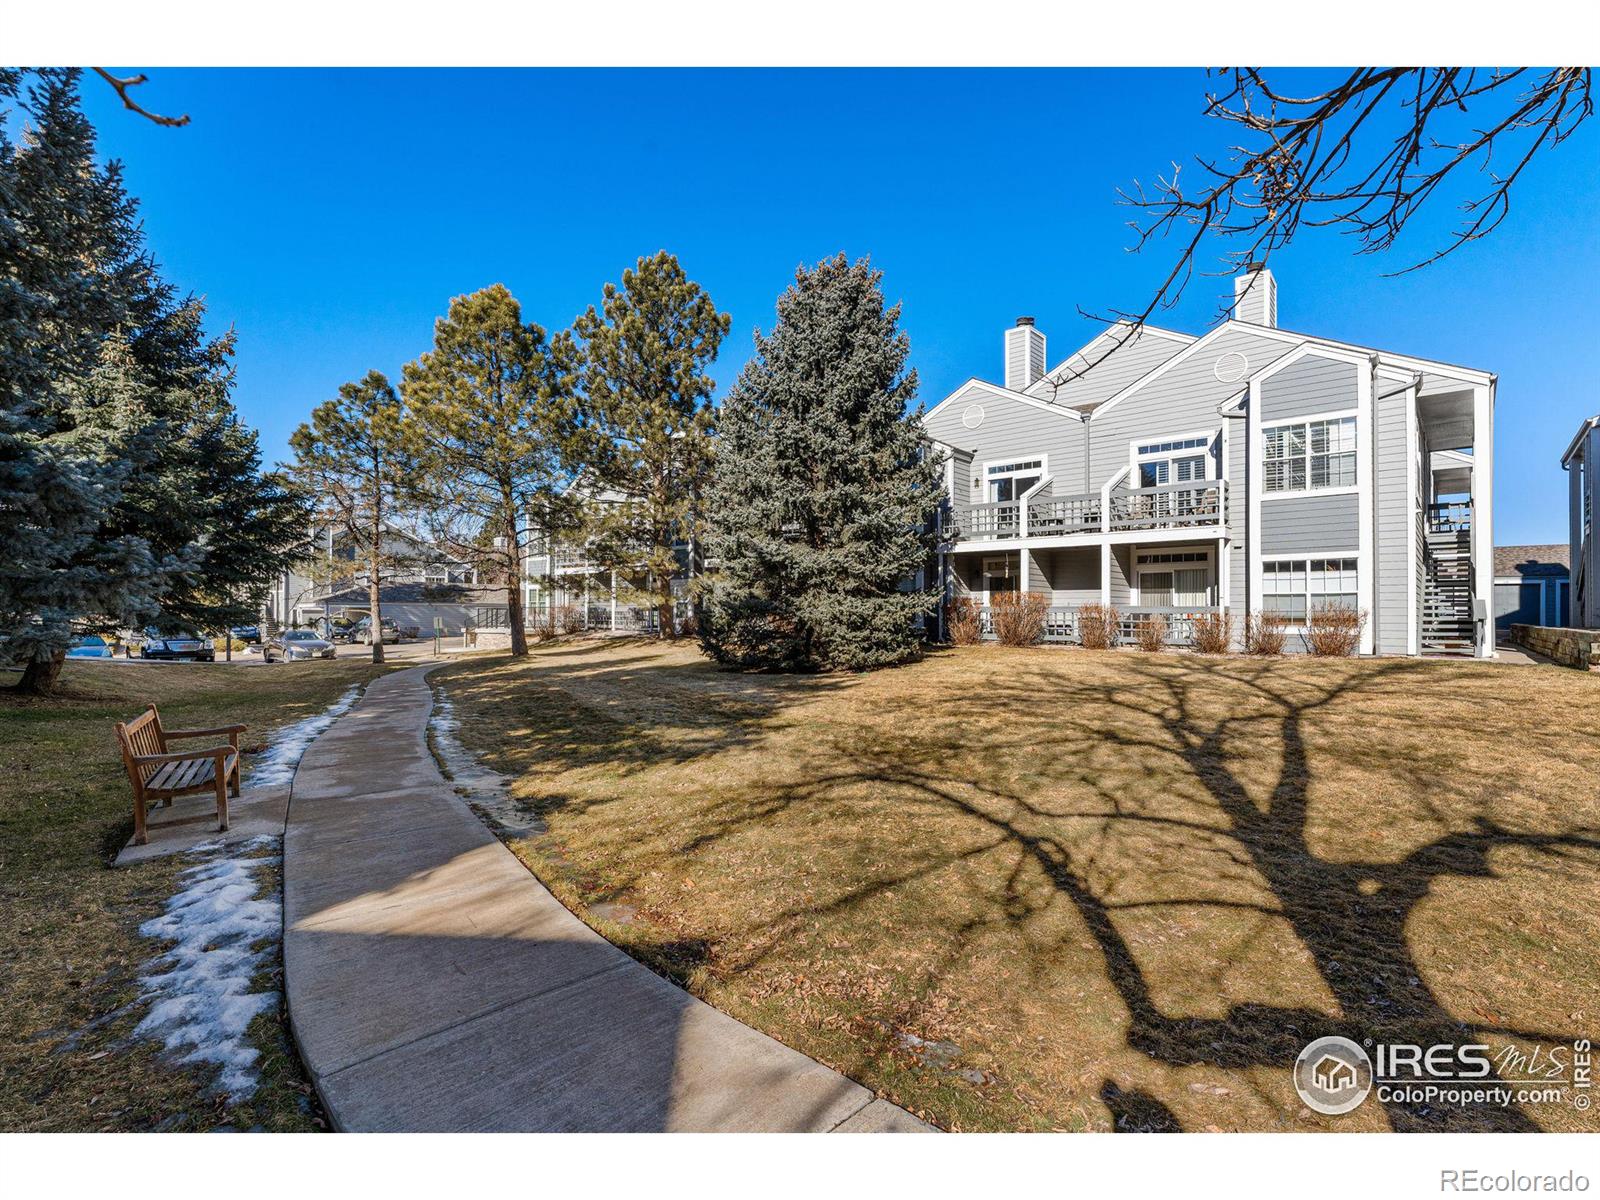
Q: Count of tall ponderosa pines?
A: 3